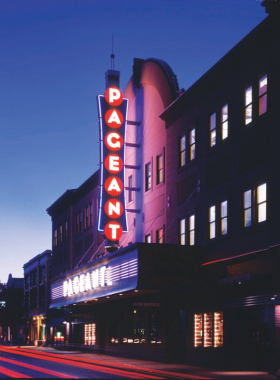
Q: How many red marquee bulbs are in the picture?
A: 7